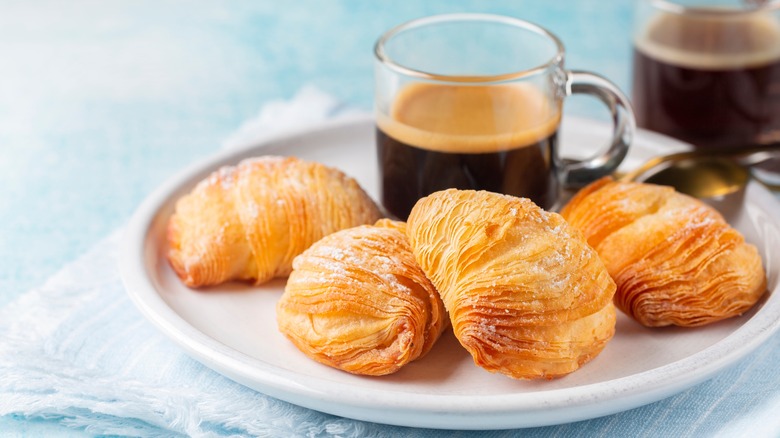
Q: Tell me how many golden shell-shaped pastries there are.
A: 4